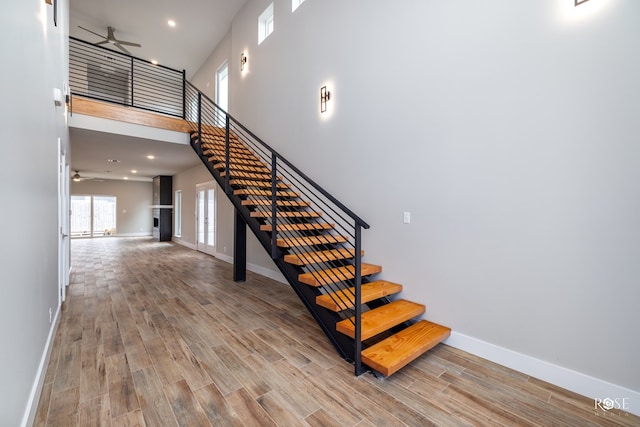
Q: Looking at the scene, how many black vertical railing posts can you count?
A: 6